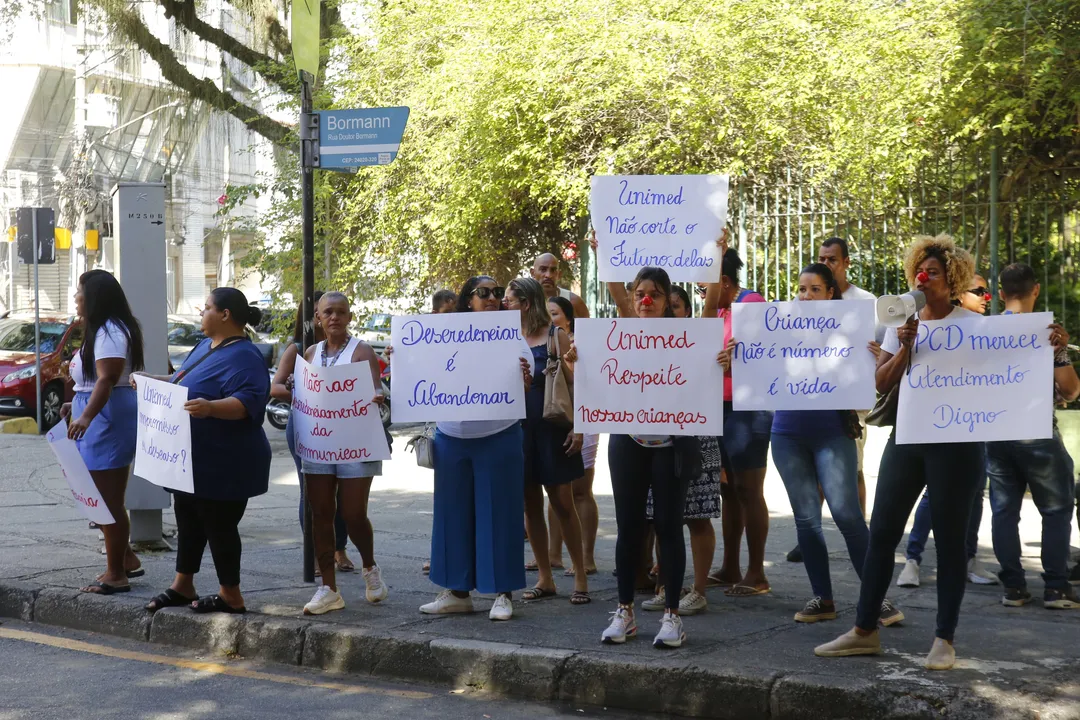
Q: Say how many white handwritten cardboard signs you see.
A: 8